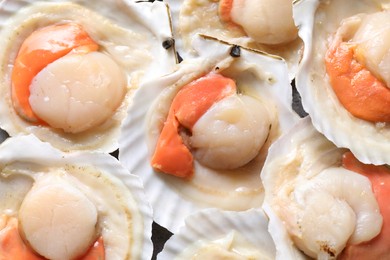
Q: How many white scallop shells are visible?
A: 7